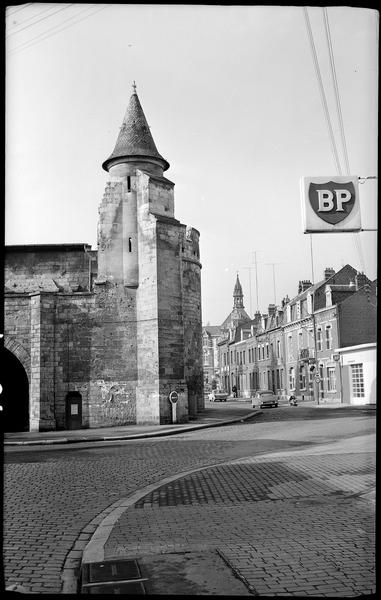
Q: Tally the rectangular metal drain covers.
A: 2